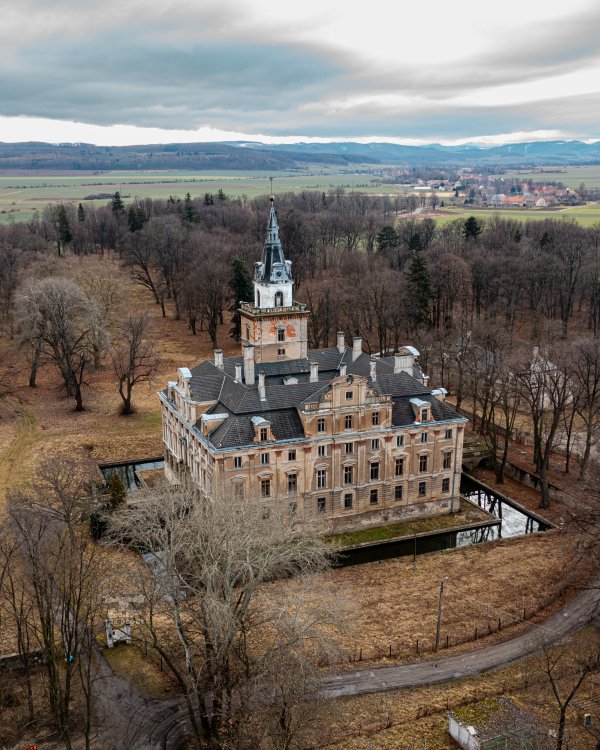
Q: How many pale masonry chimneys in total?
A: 10